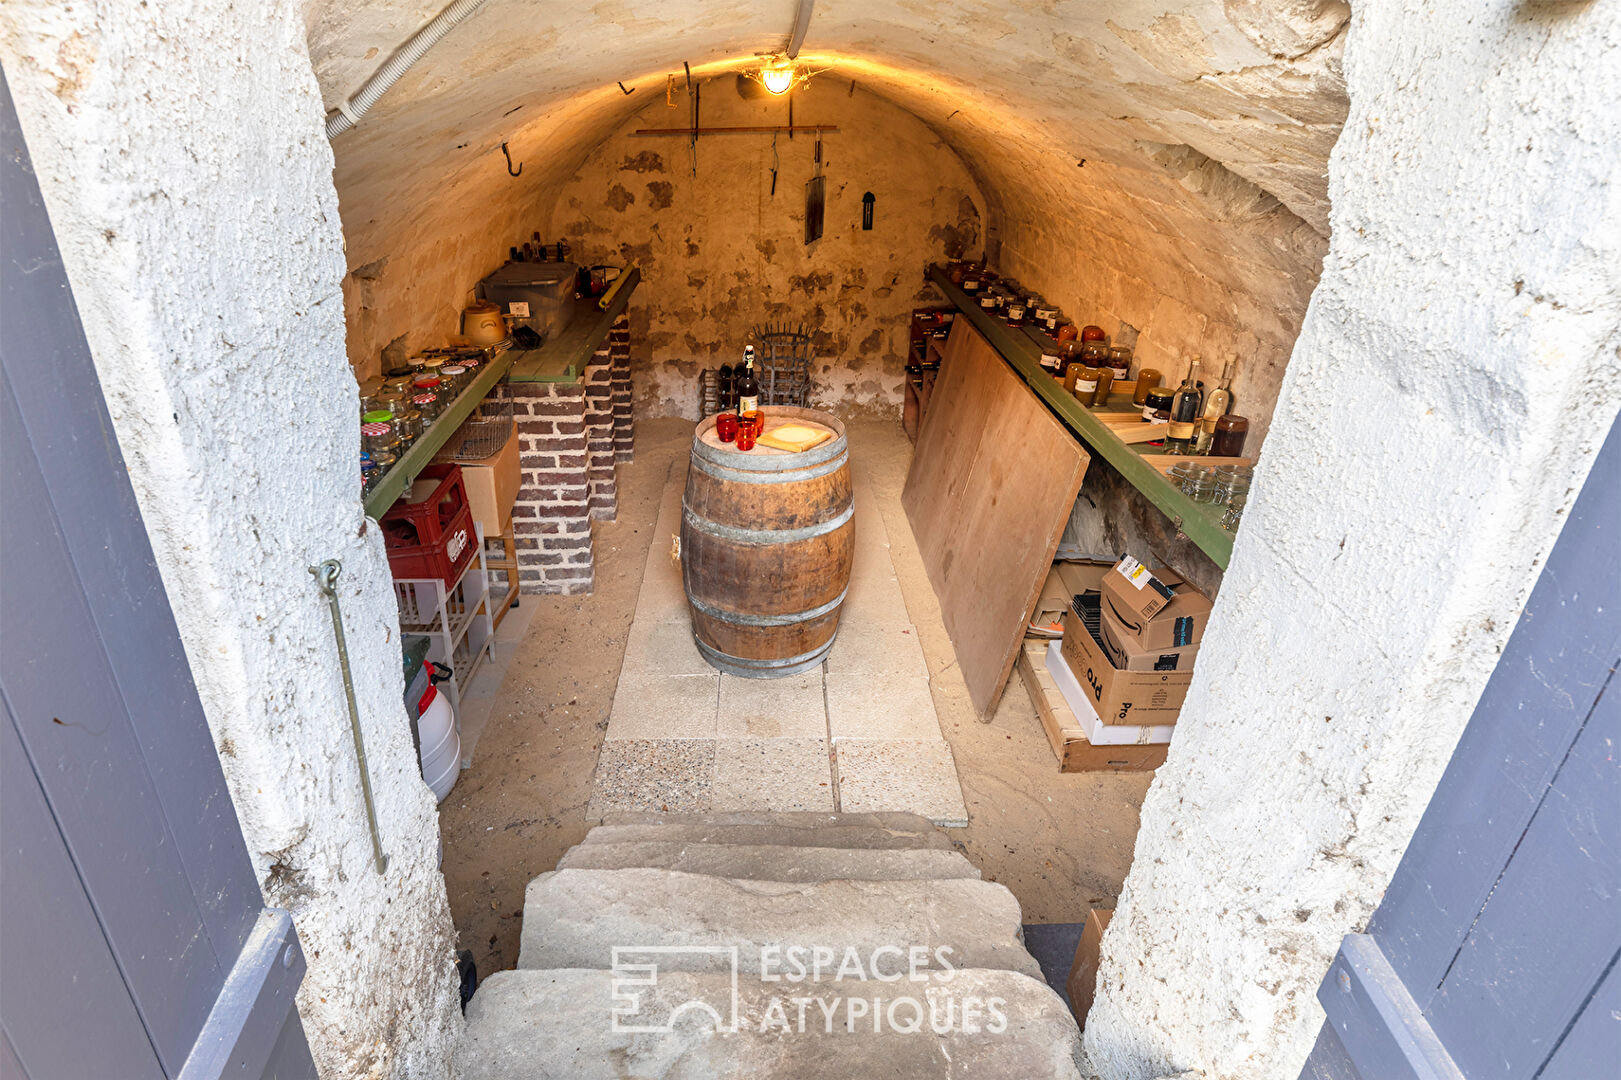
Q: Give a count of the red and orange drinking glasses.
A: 3